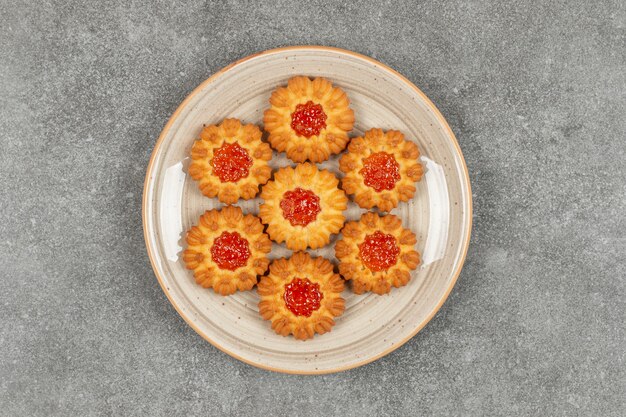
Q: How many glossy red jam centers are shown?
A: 7